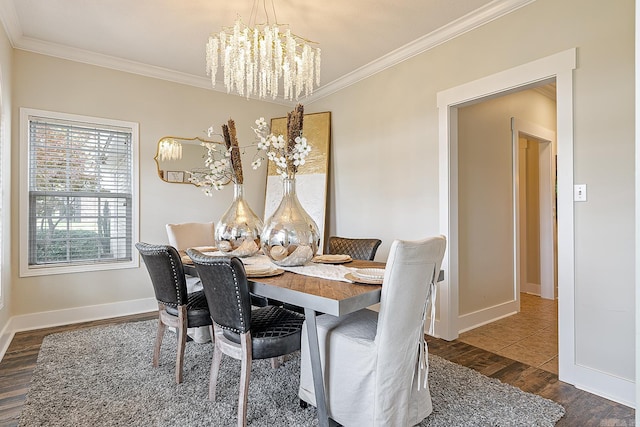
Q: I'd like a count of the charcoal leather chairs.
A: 3